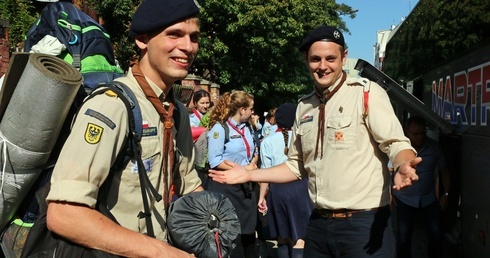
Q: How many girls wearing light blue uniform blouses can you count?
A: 4